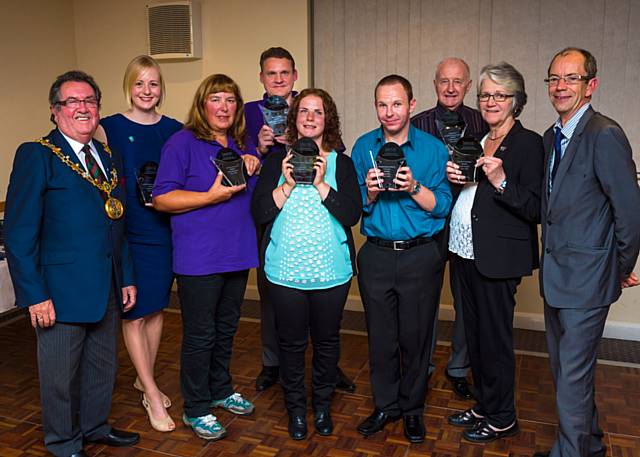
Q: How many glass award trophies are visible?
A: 7